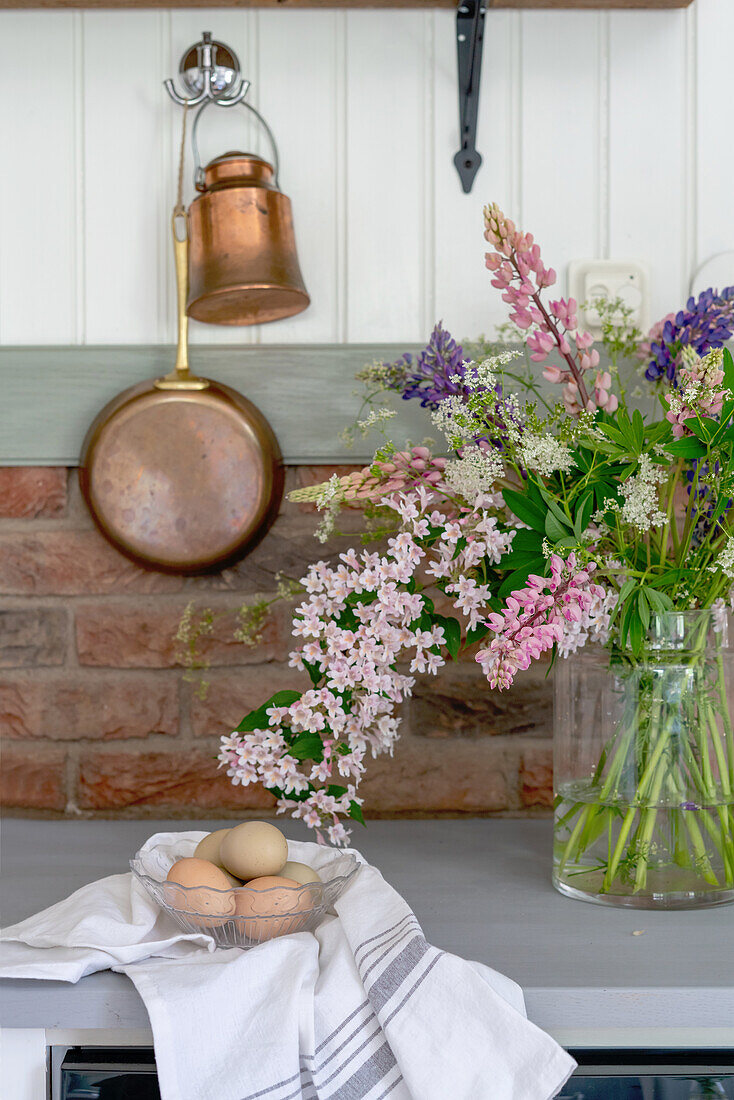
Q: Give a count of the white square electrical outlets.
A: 1